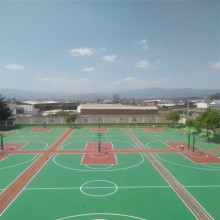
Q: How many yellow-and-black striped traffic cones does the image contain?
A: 0